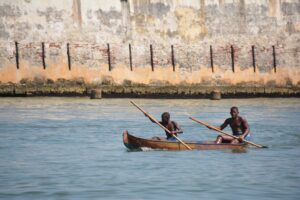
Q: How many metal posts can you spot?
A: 11